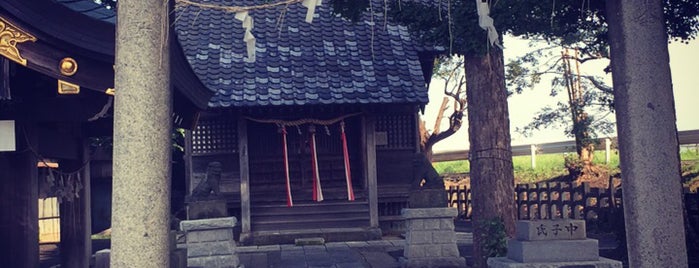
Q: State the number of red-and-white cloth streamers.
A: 3